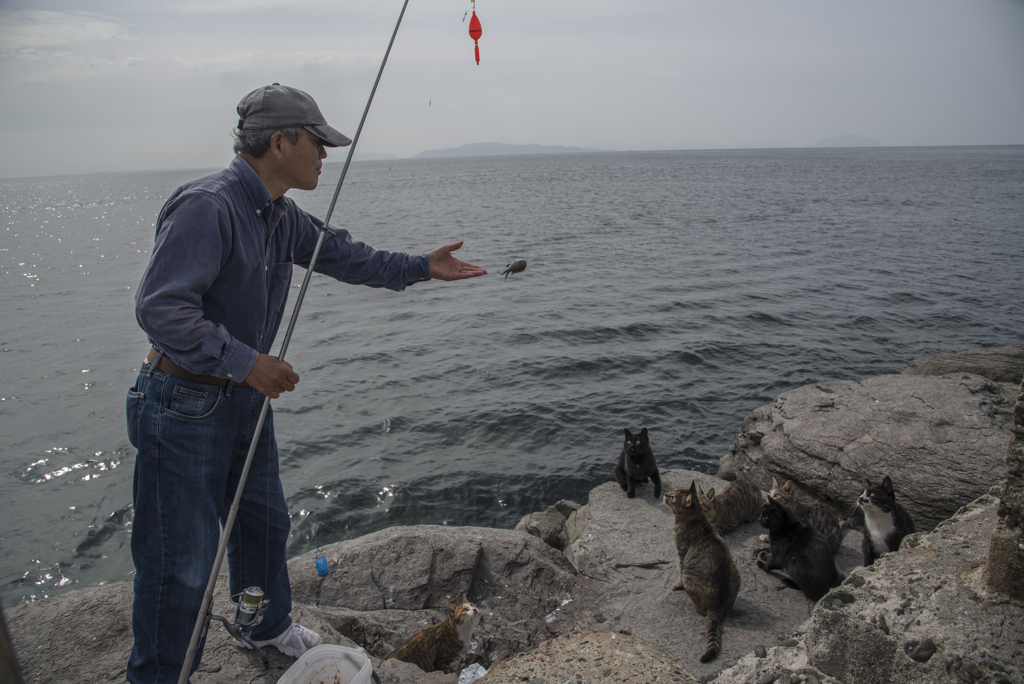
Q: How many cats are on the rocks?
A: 7